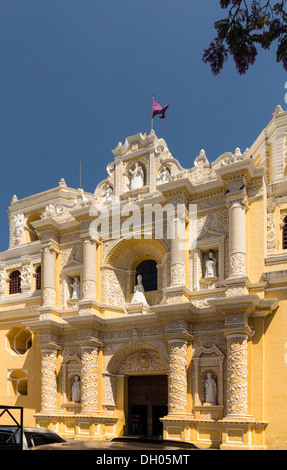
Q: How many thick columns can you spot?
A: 8